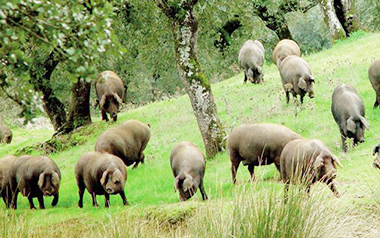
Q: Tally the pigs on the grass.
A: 15